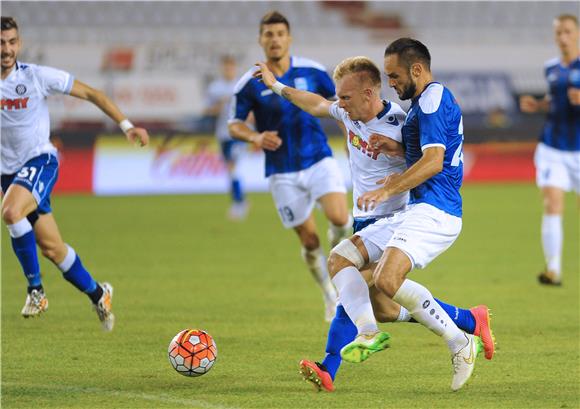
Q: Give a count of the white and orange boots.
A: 2